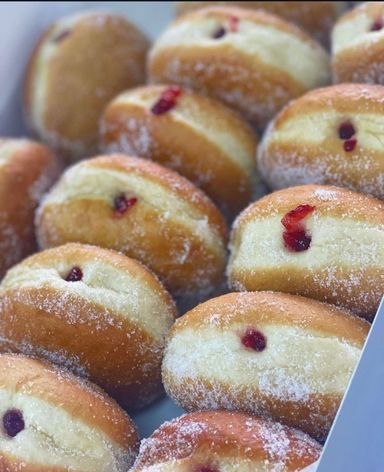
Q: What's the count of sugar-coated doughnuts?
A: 13